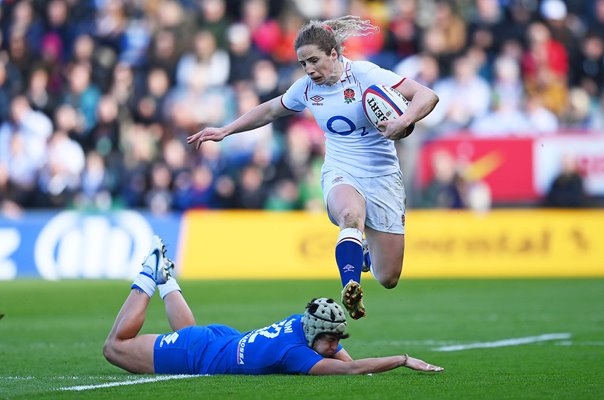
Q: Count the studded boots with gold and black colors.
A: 1